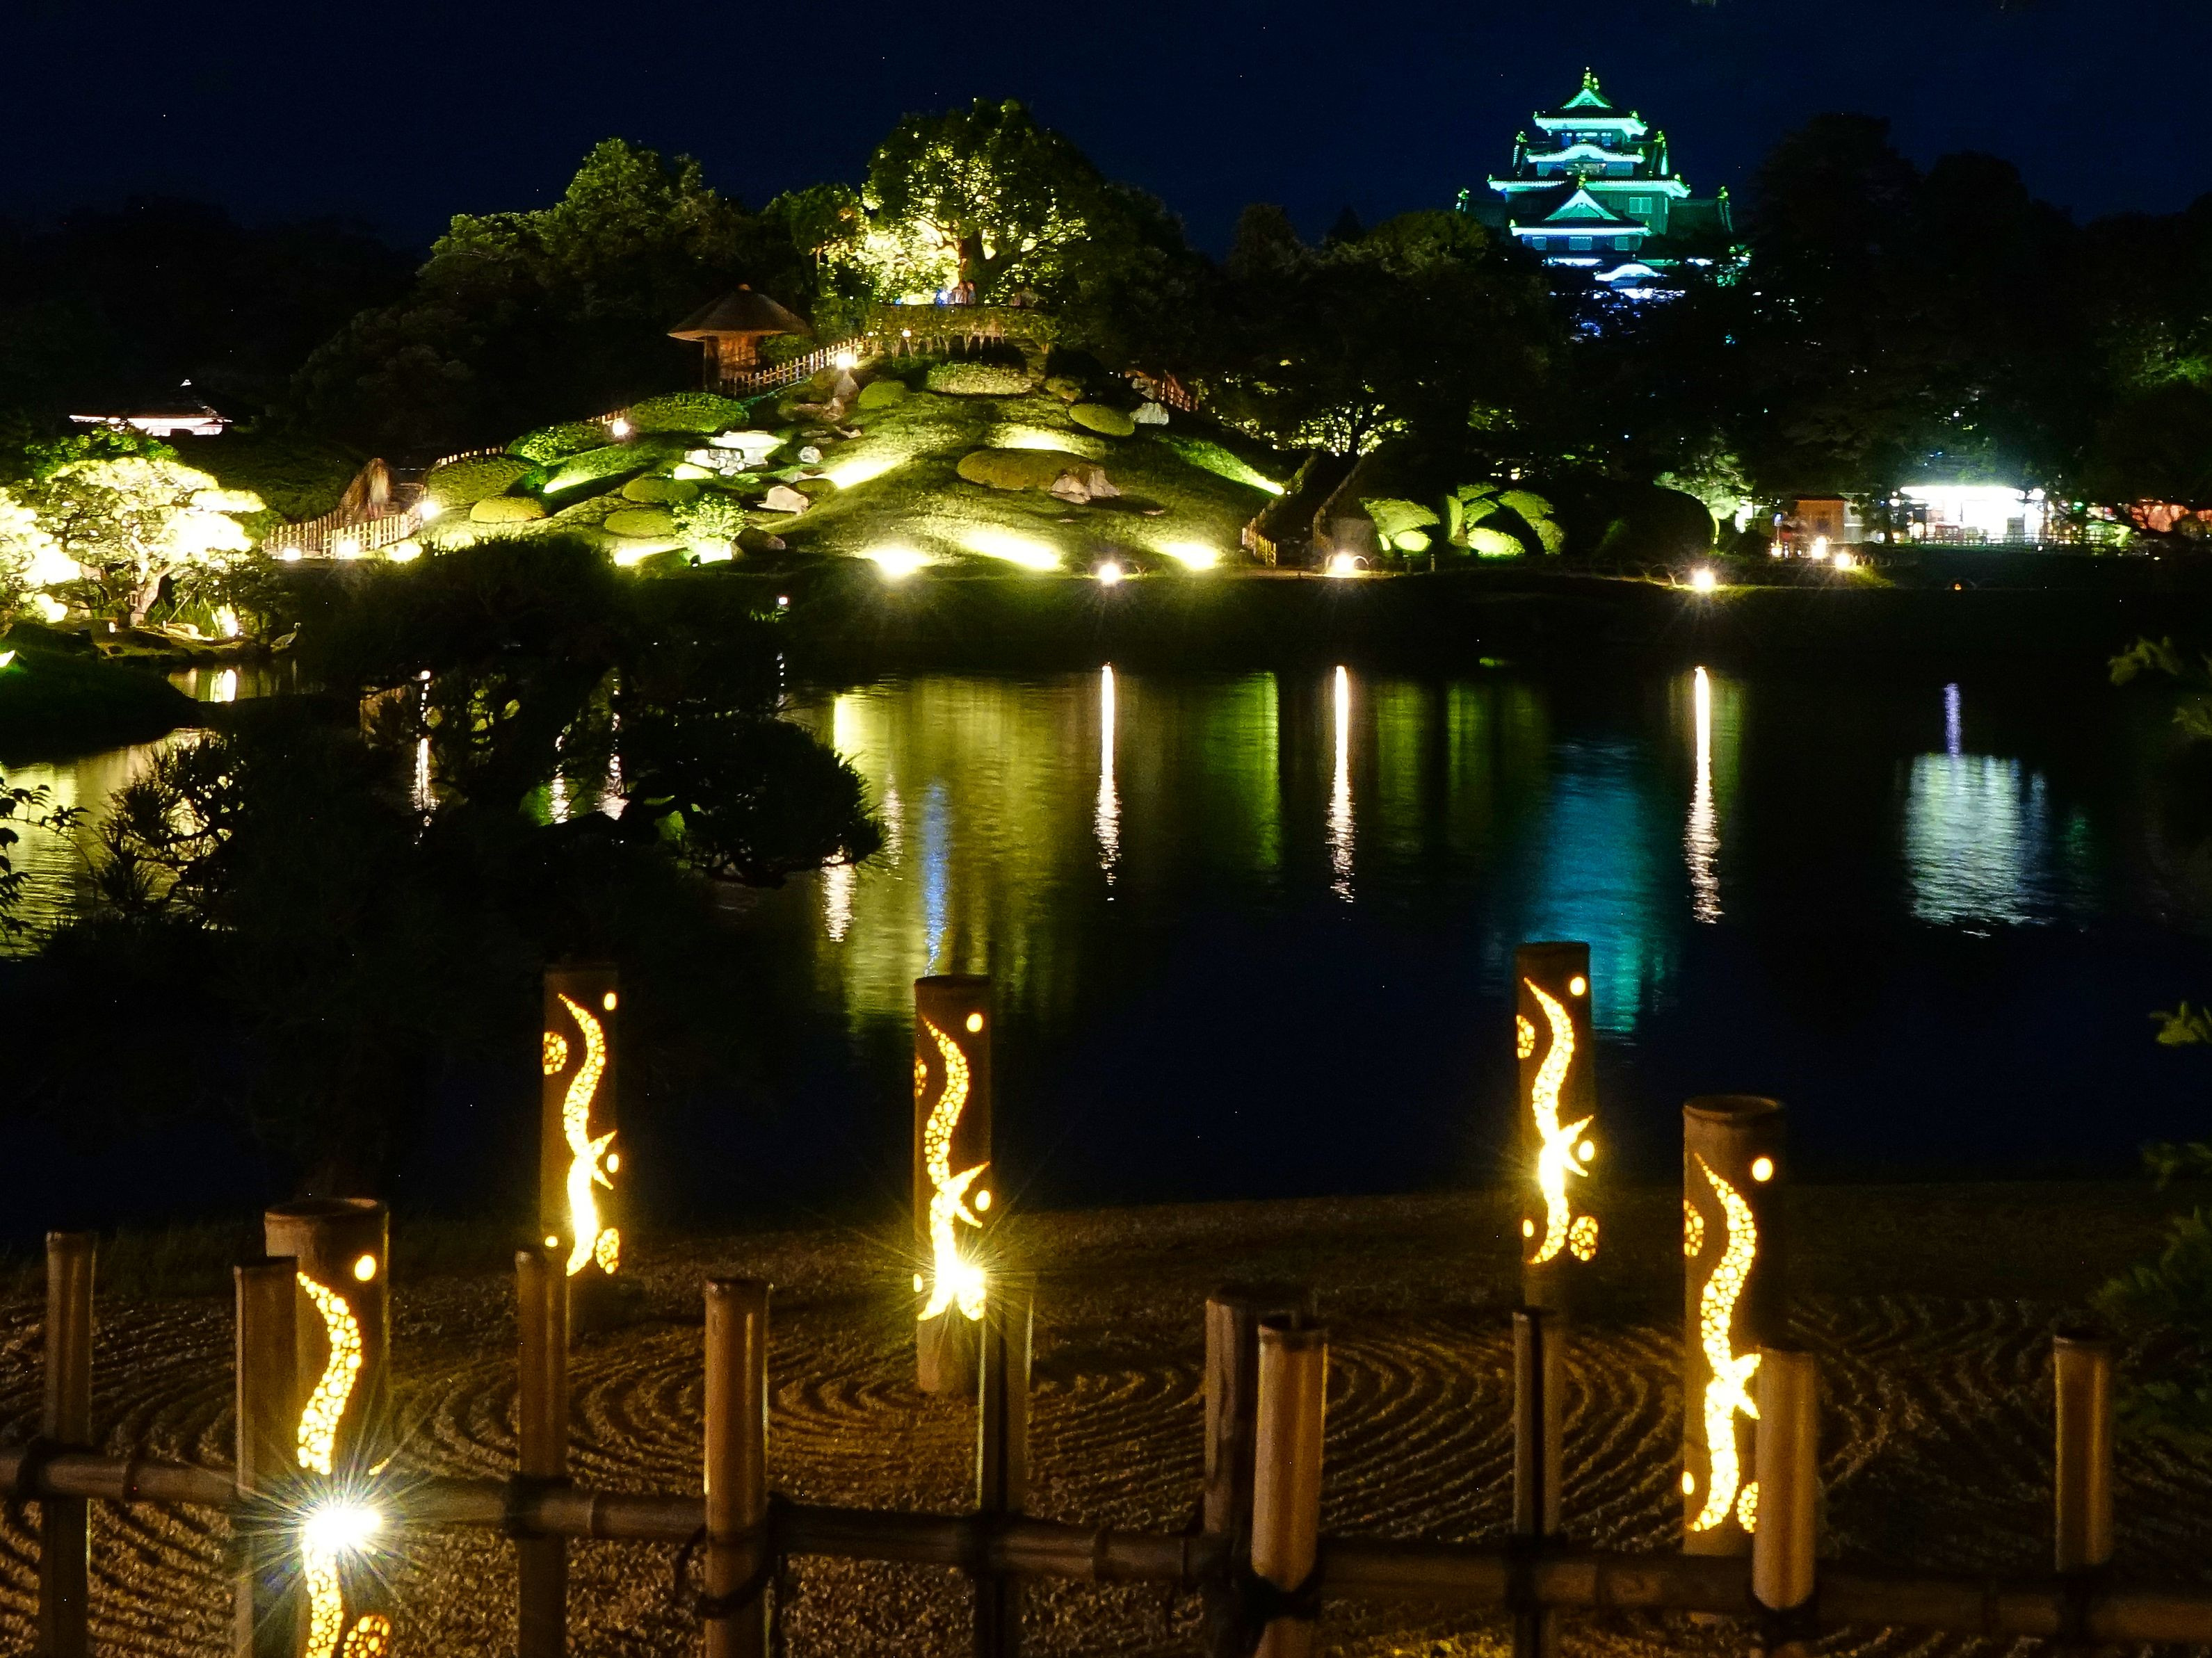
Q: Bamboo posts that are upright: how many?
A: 15